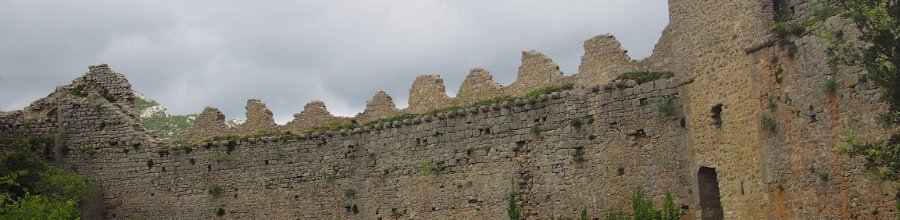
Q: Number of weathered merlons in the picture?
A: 8